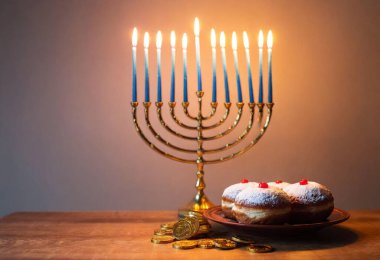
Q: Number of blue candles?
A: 12